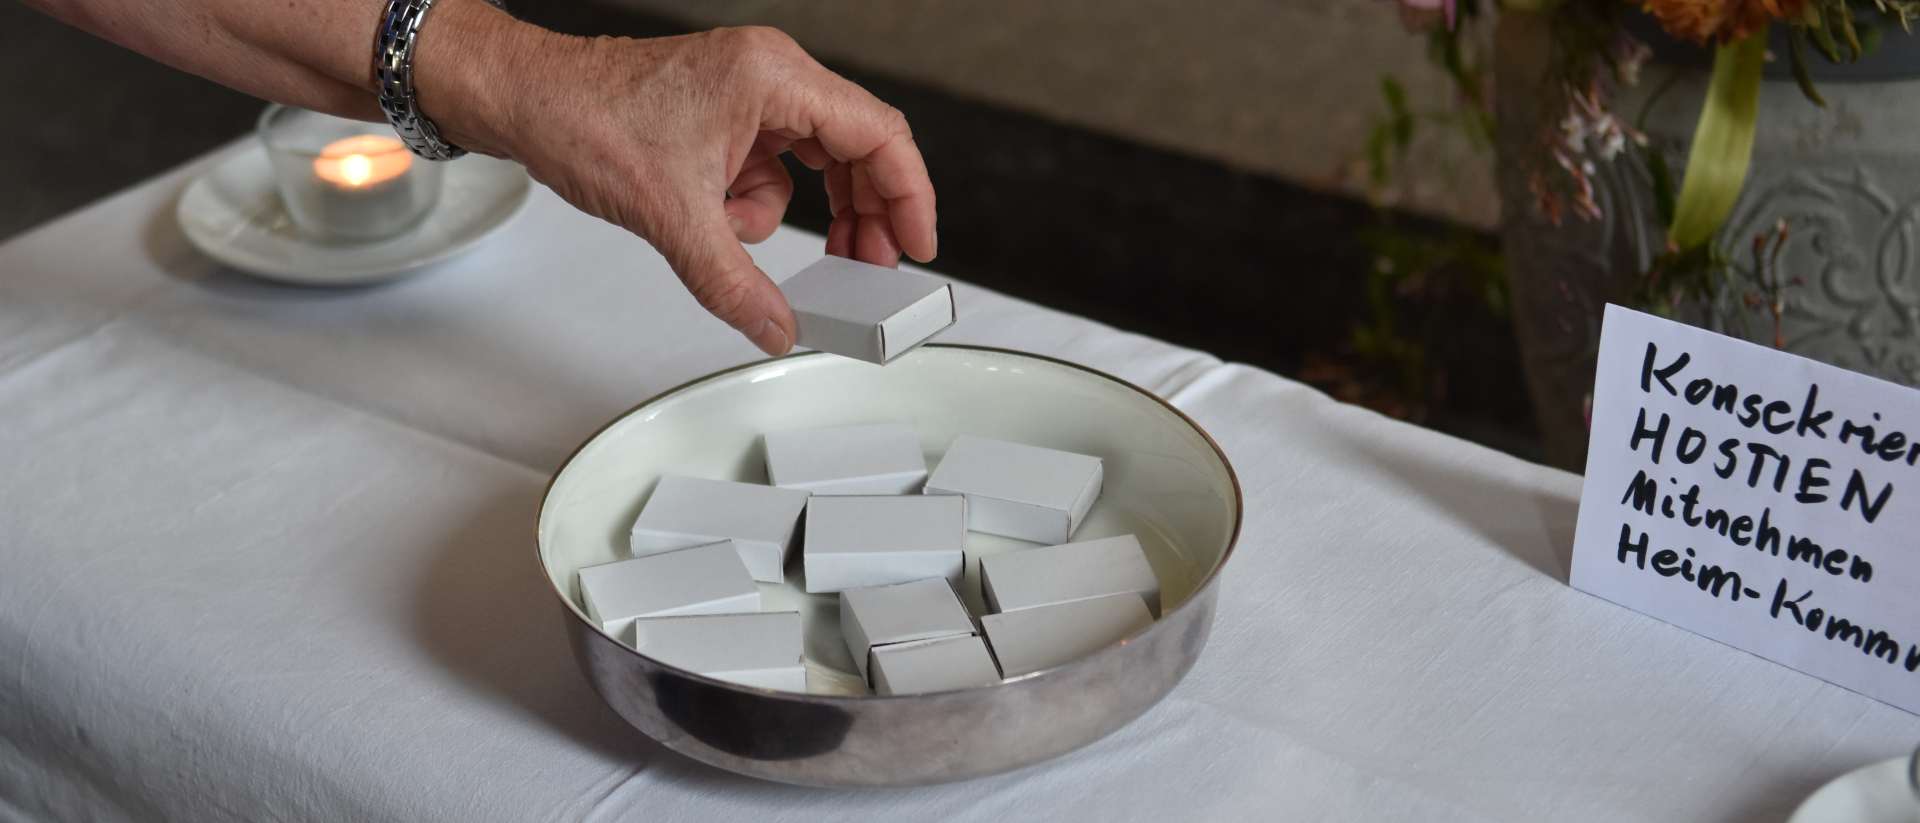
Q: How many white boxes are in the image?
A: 11